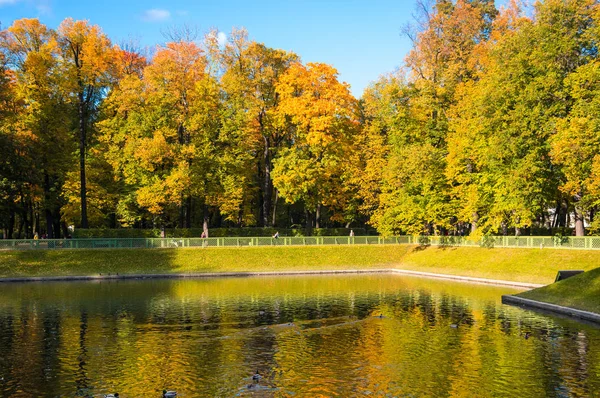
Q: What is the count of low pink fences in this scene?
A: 0